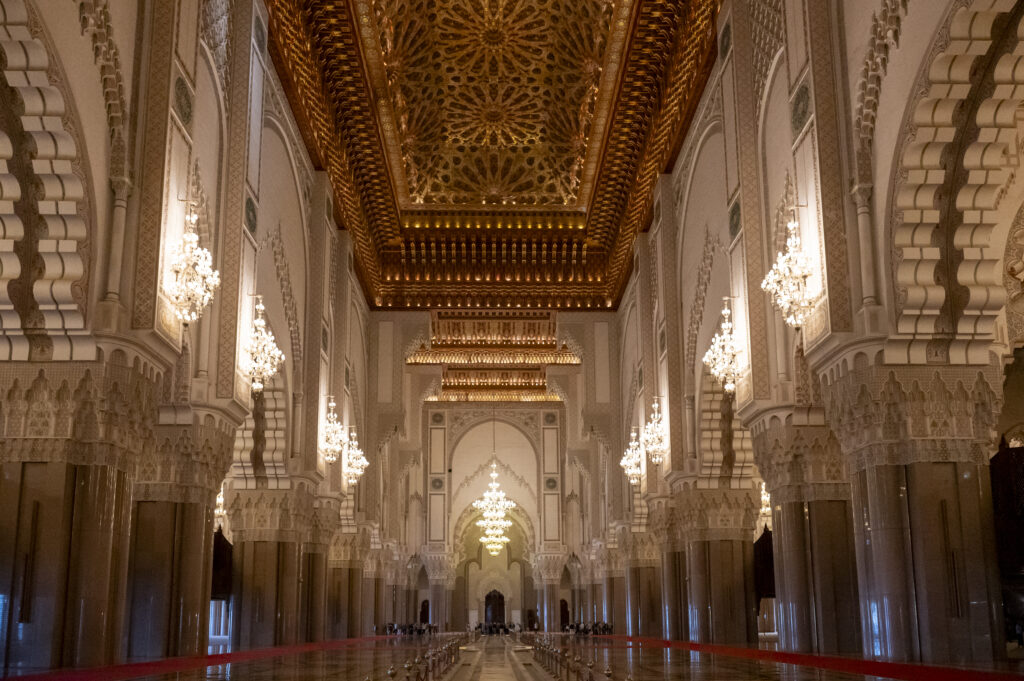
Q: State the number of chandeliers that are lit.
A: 11